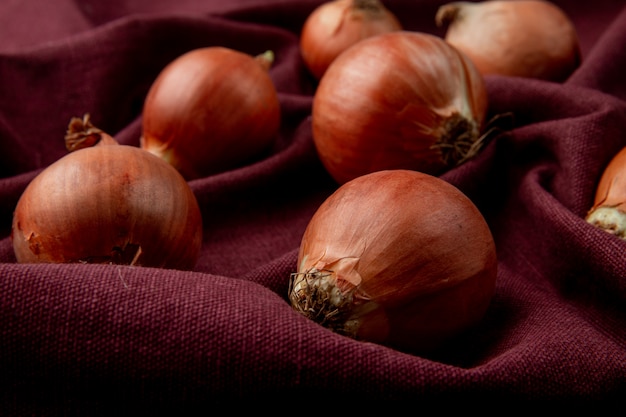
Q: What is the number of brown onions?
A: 7